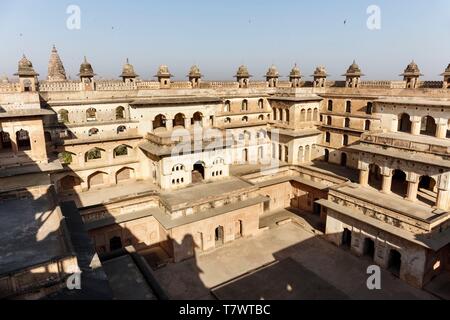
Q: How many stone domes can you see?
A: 12